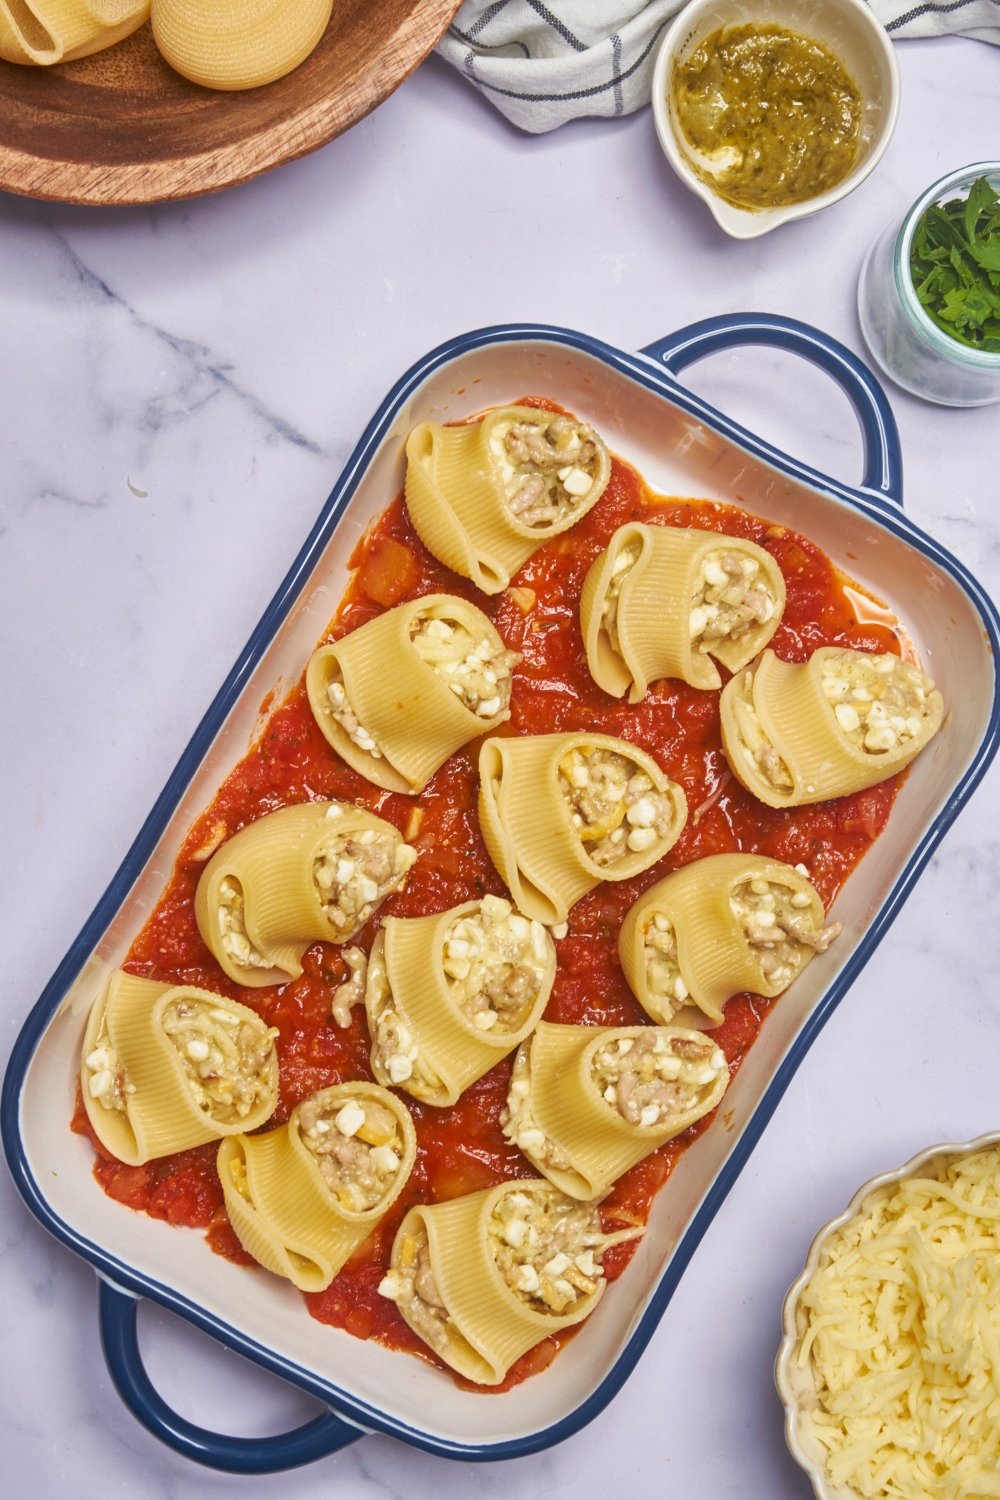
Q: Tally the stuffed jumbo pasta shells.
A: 12